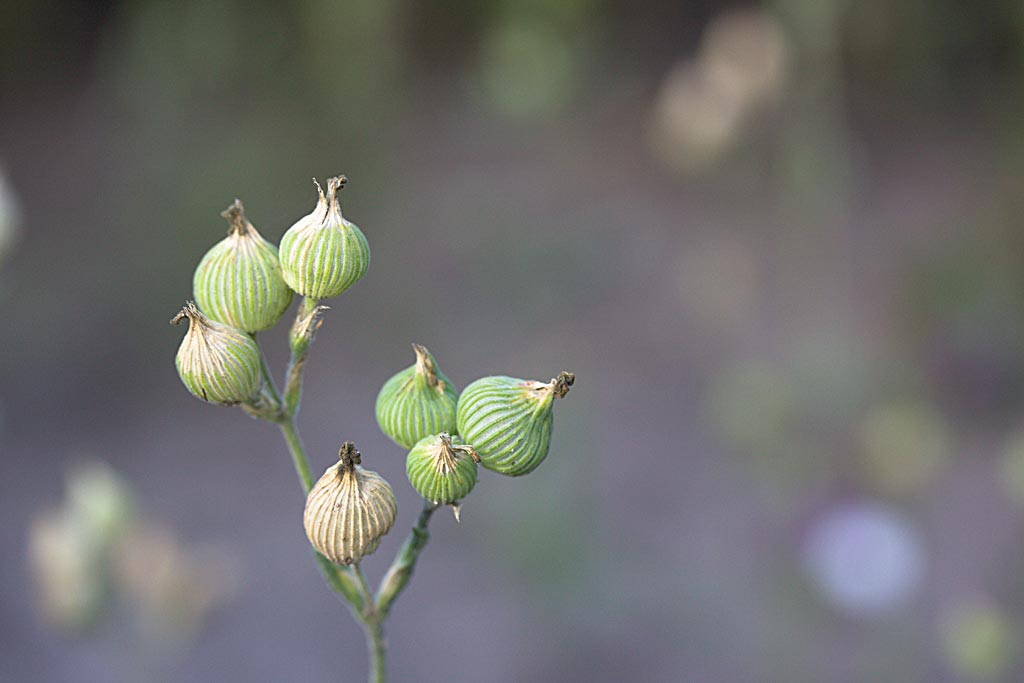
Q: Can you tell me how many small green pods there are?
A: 6